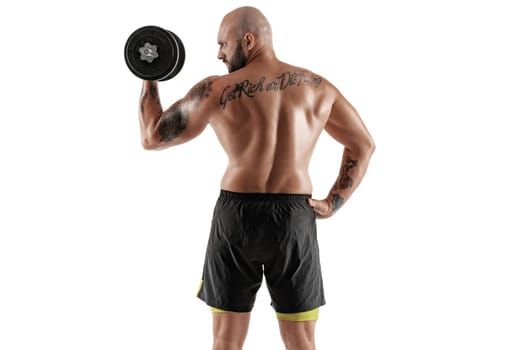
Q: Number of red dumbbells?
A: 0